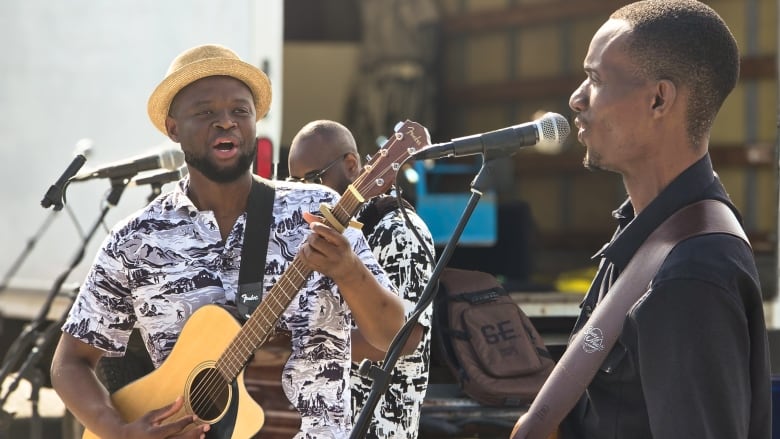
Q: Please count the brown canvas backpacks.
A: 1